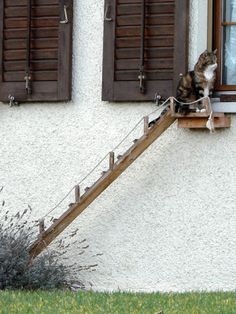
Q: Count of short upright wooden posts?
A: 6